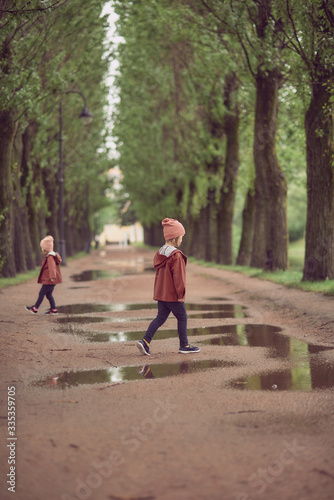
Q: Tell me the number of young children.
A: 2